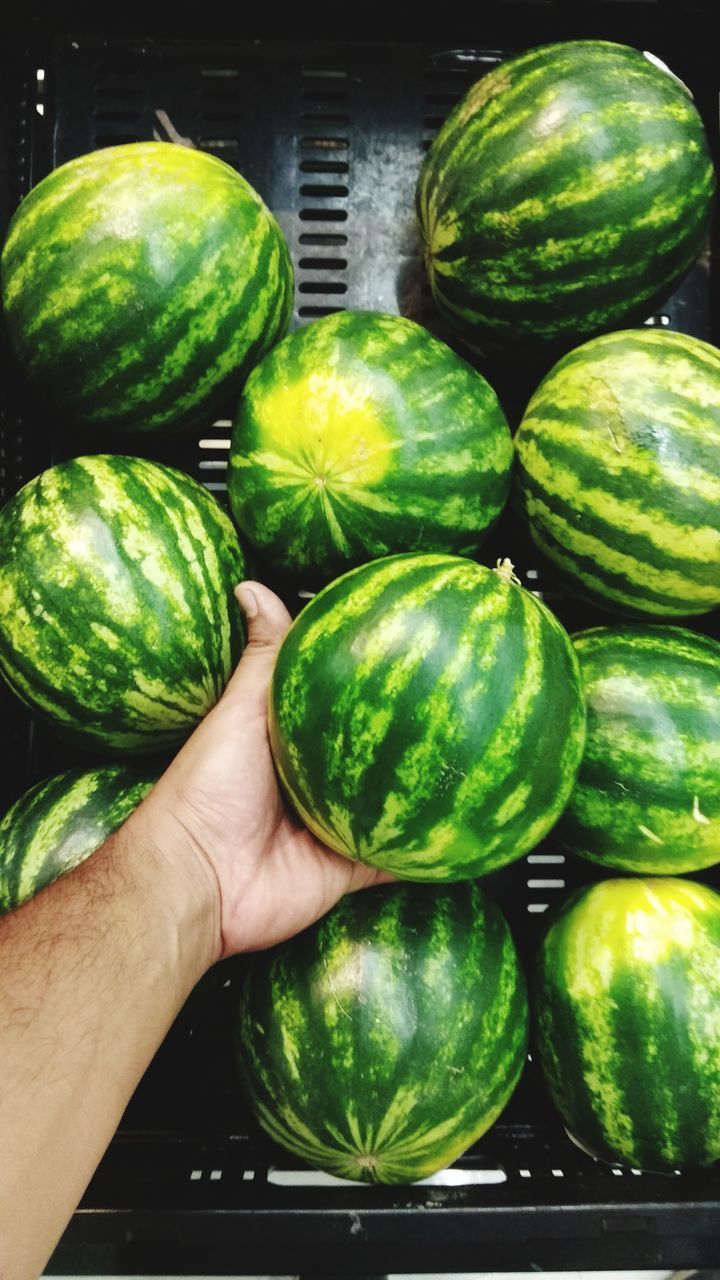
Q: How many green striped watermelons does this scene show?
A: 10